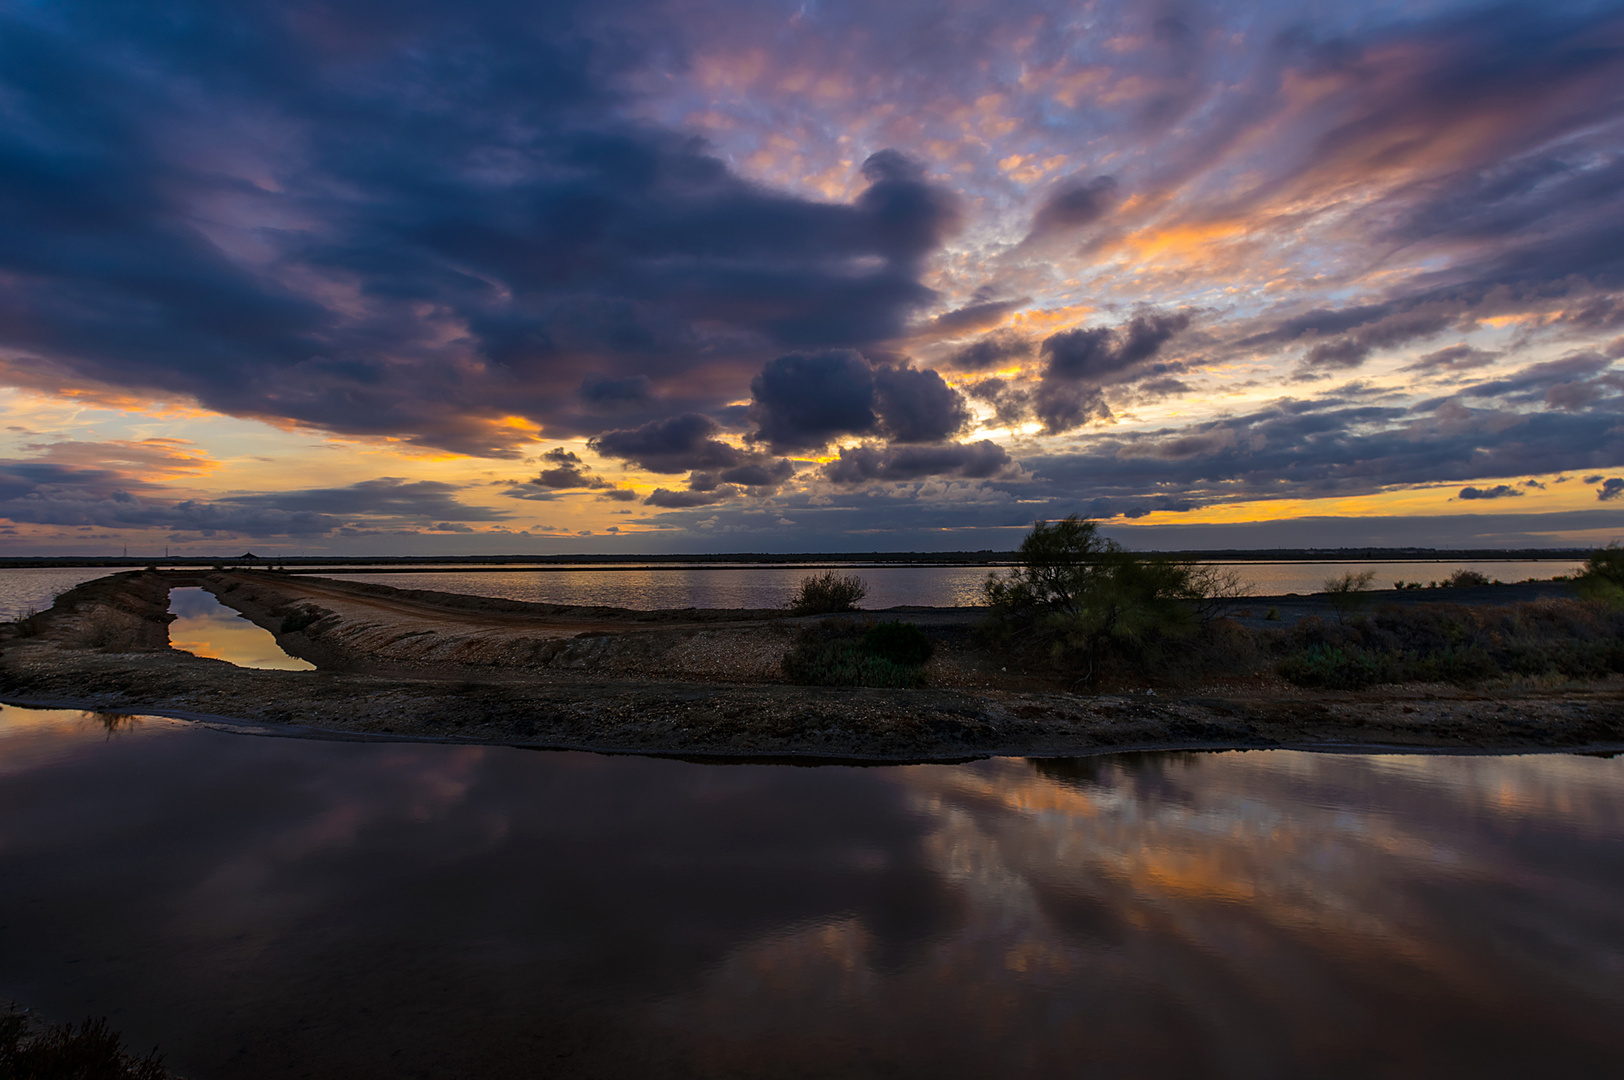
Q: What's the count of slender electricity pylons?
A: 2